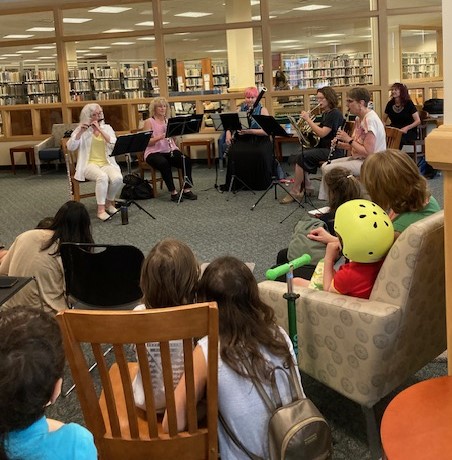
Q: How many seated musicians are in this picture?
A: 5